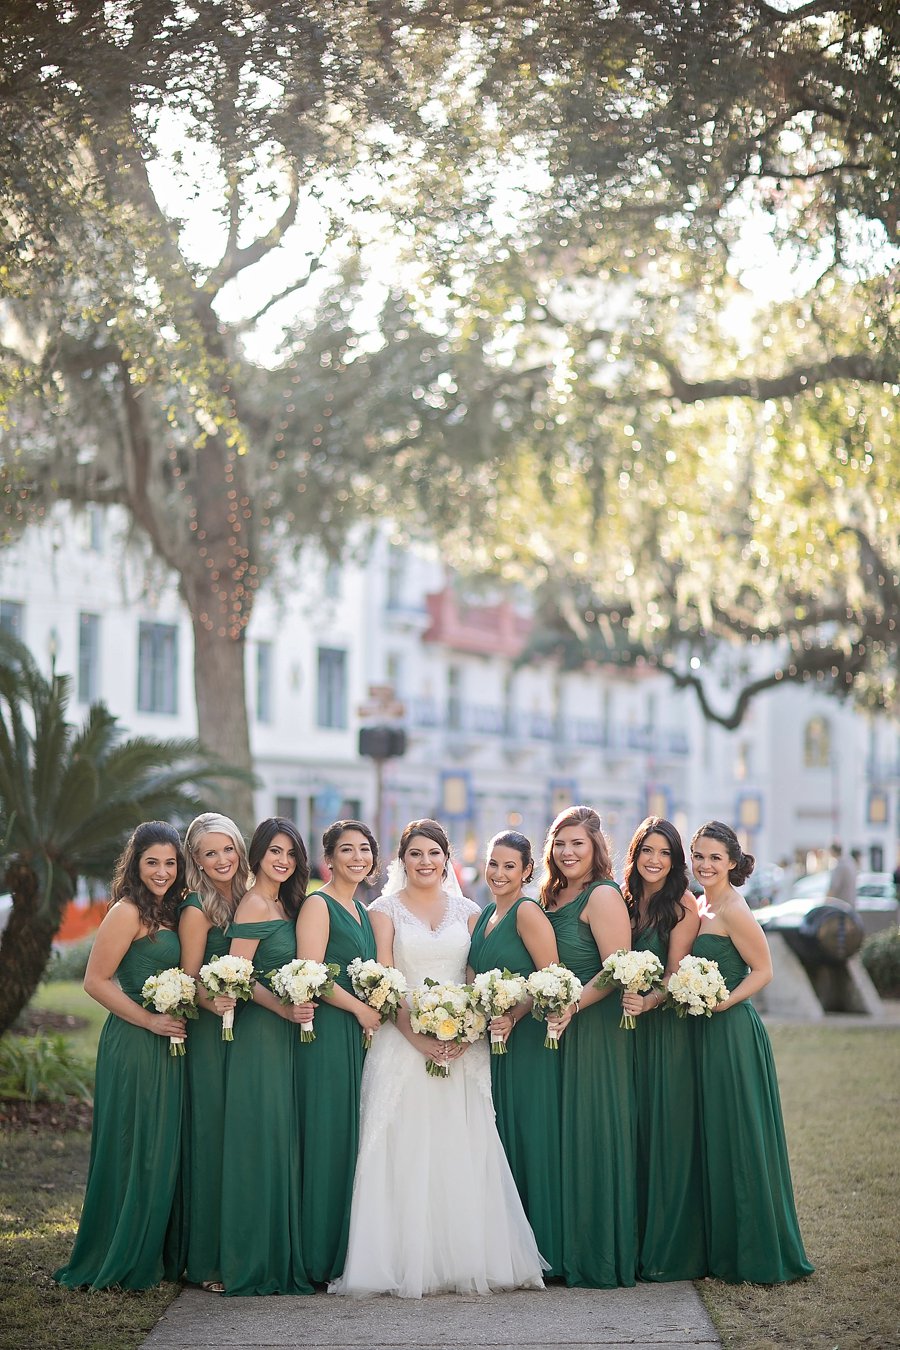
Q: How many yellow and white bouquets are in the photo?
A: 9